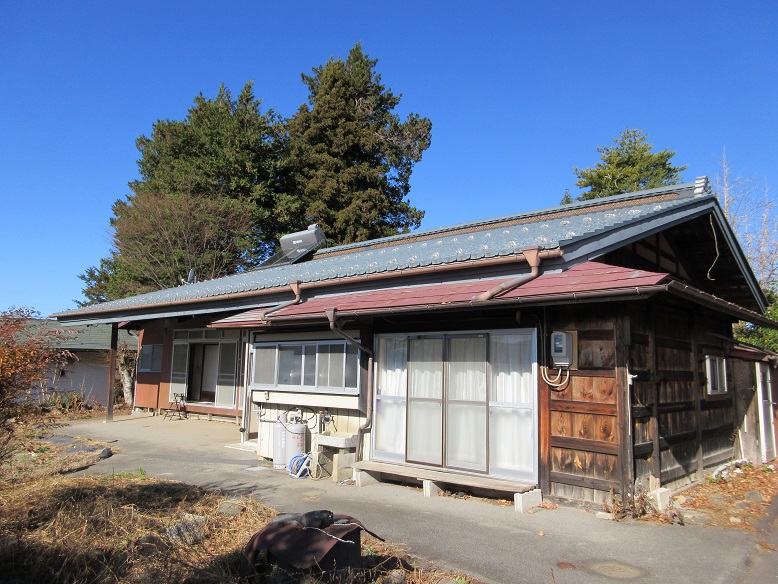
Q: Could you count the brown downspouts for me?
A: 3